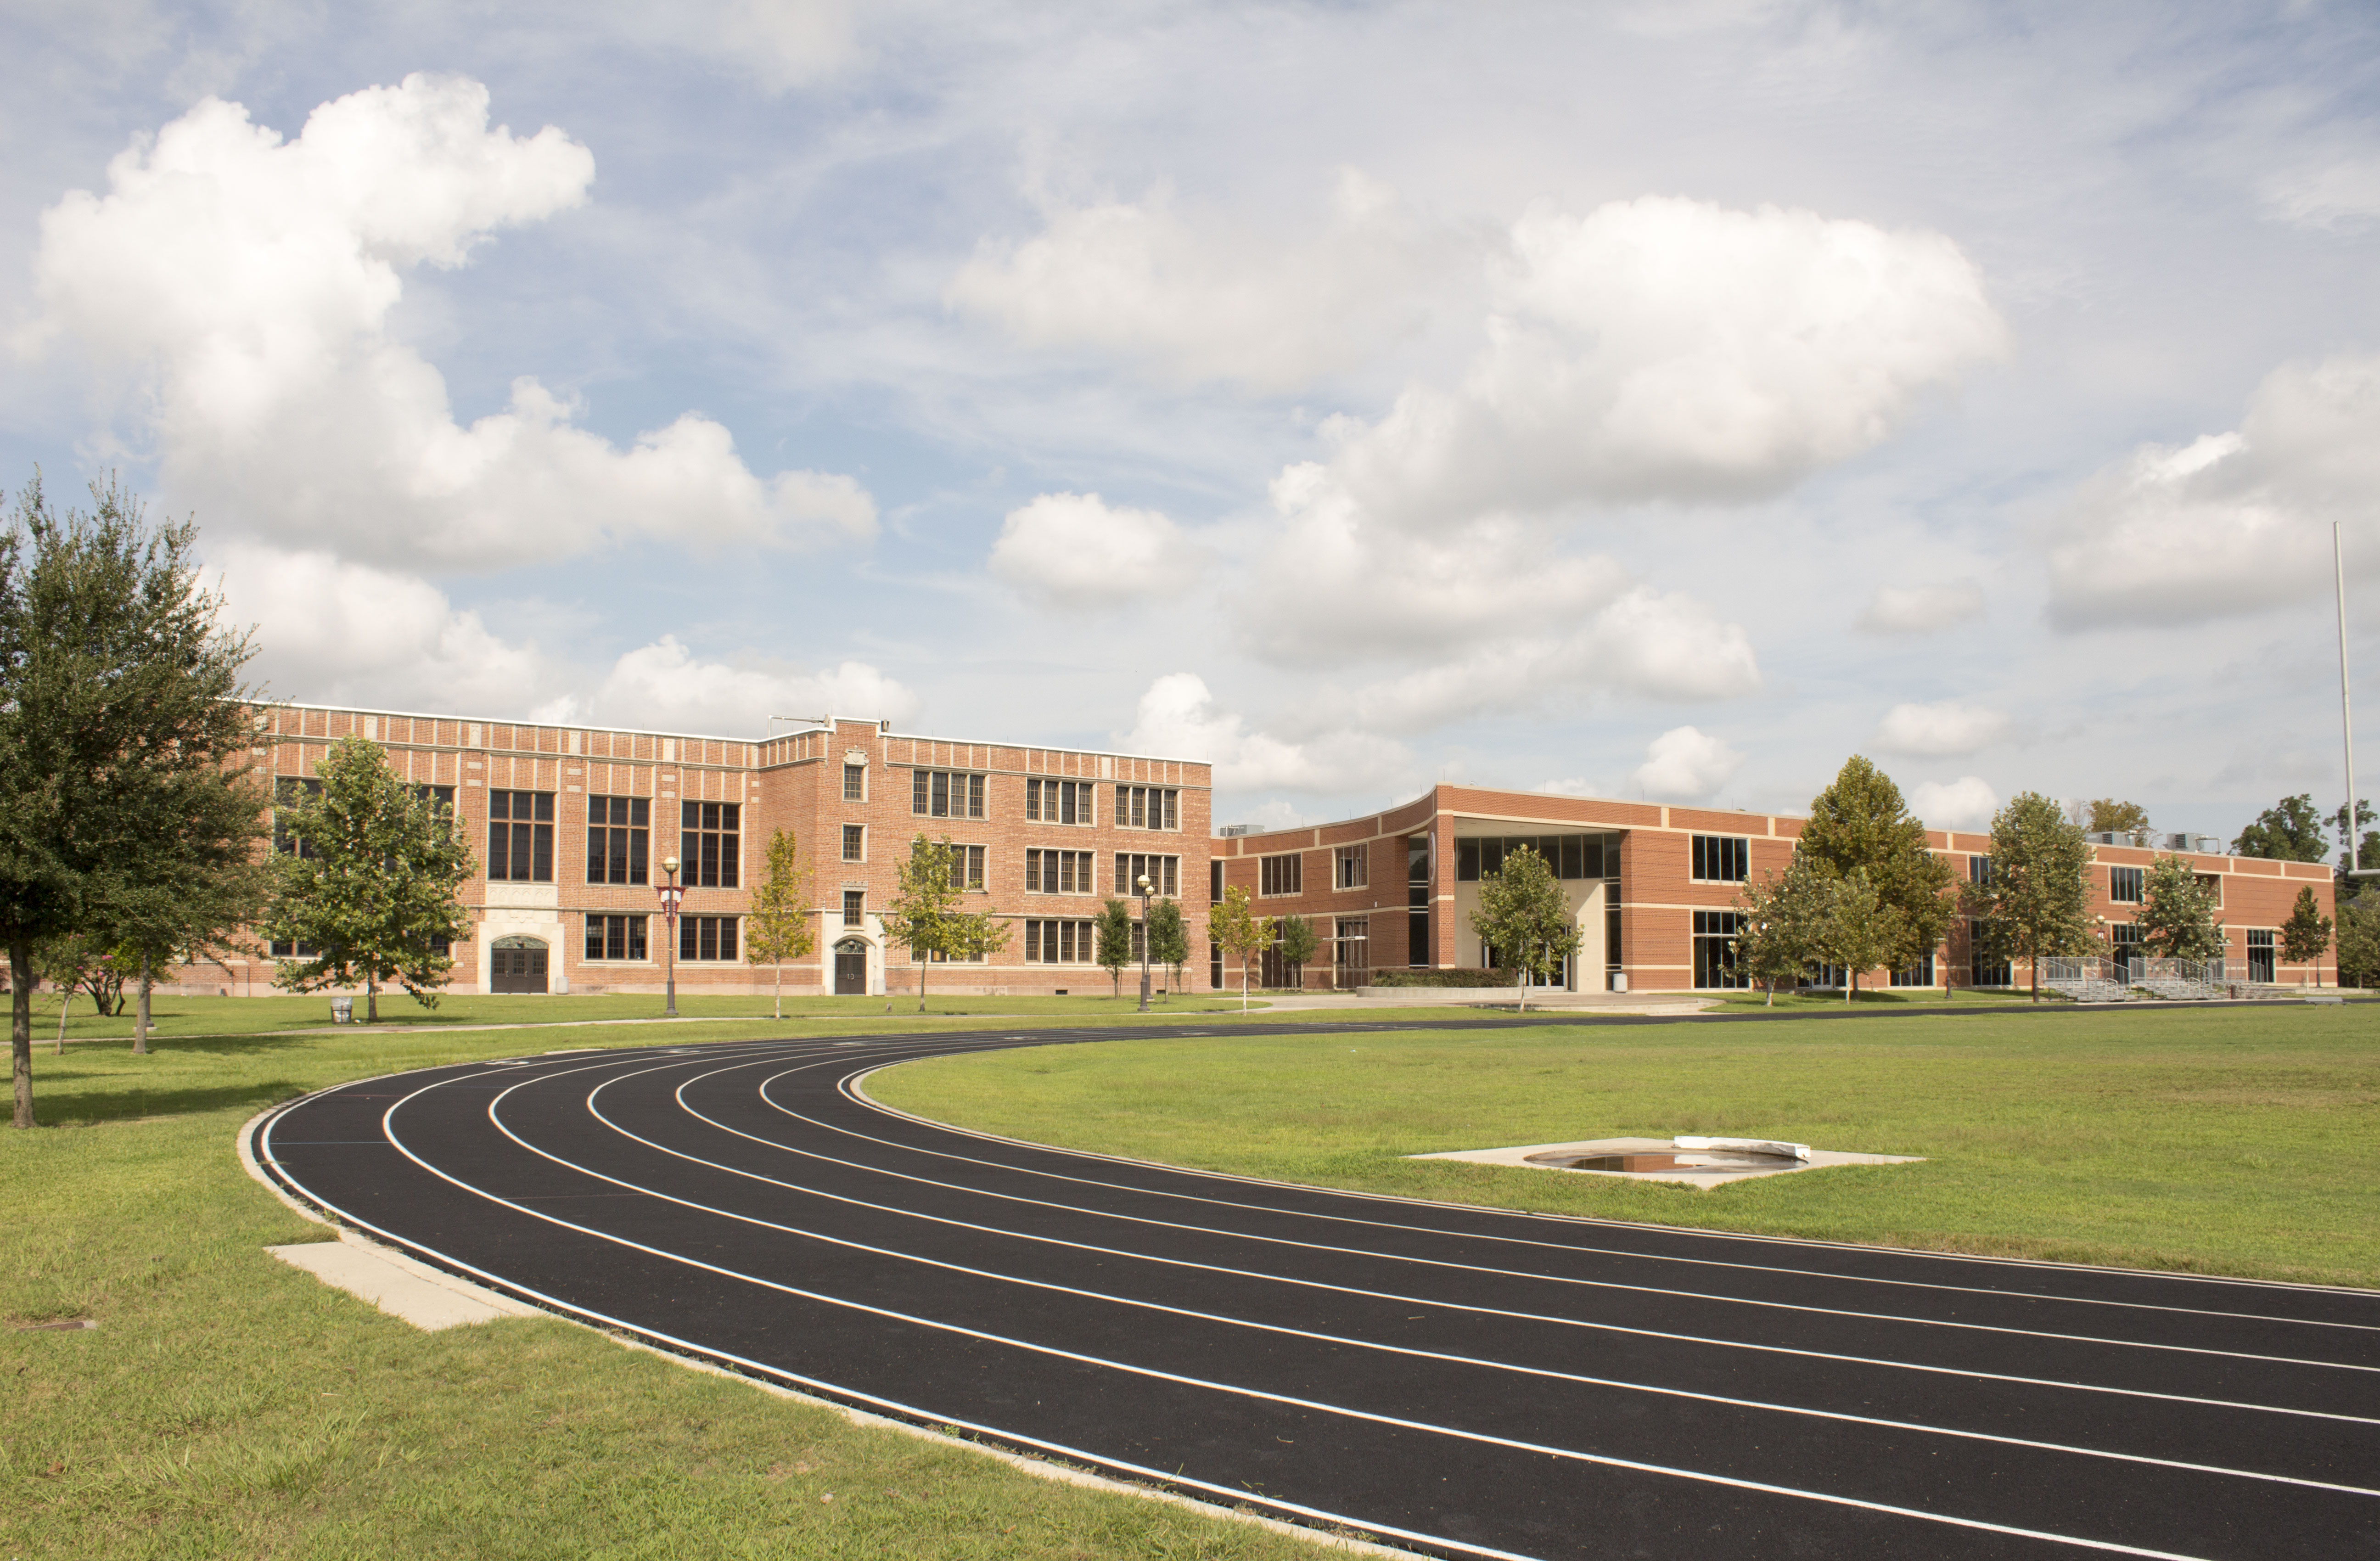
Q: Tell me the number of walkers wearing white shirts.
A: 0